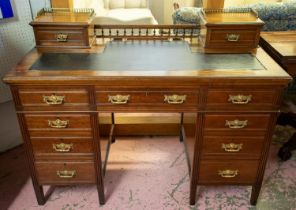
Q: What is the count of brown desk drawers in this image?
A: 11